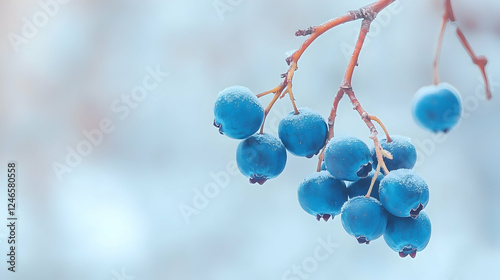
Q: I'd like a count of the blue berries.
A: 11